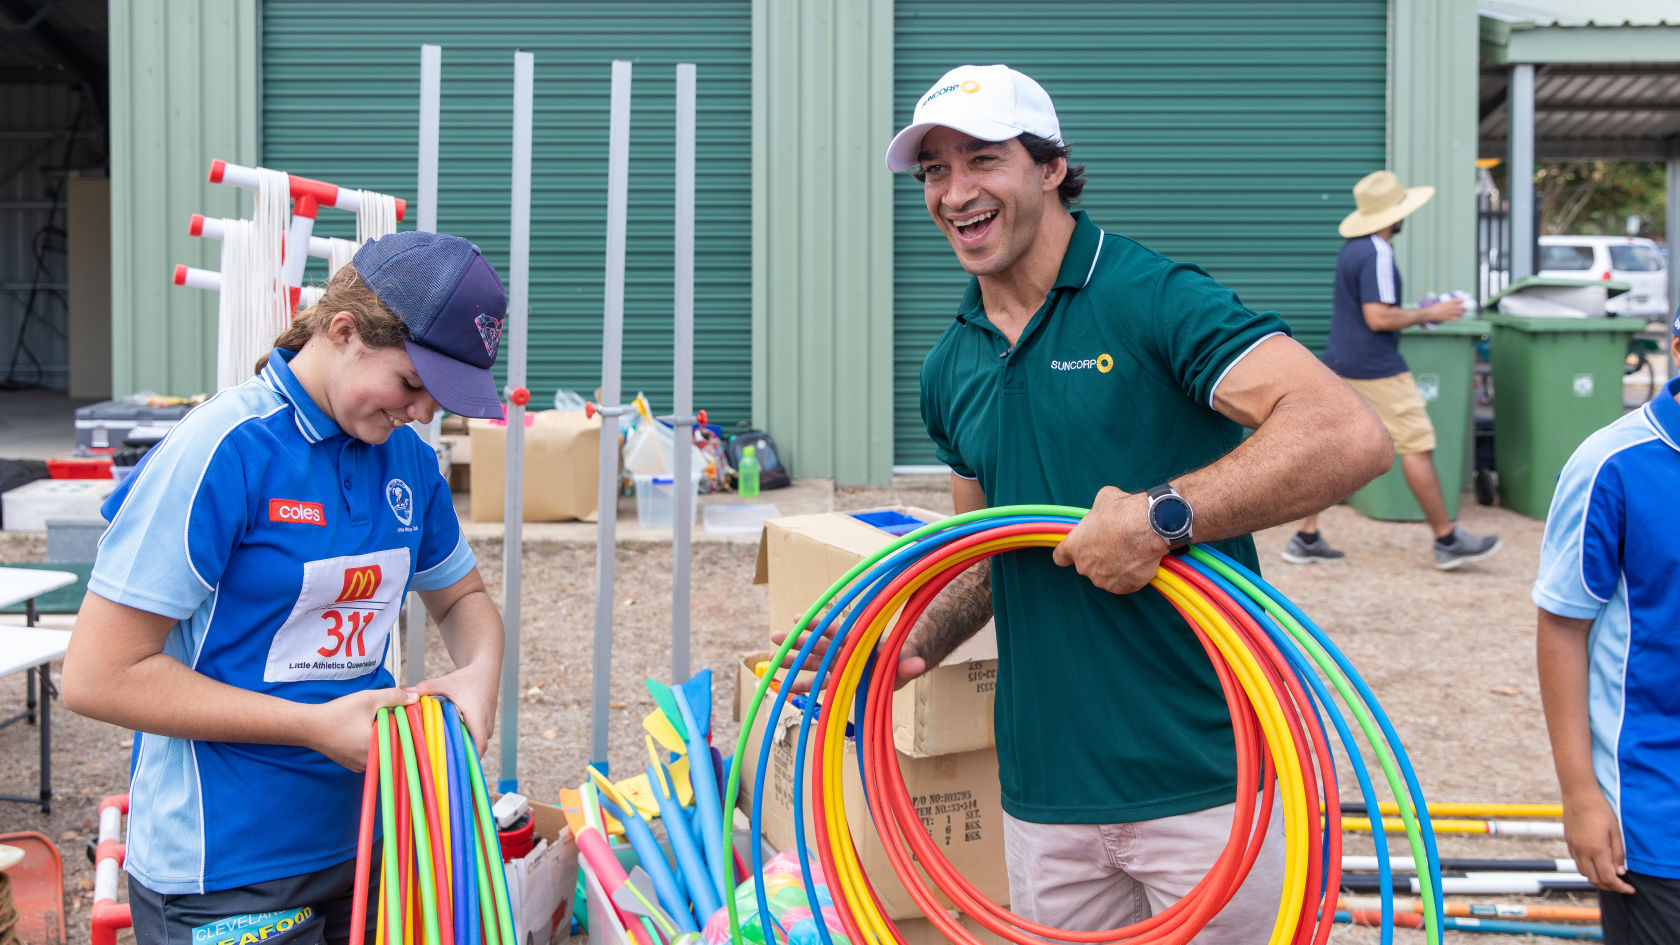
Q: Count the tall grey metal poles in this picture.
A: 4